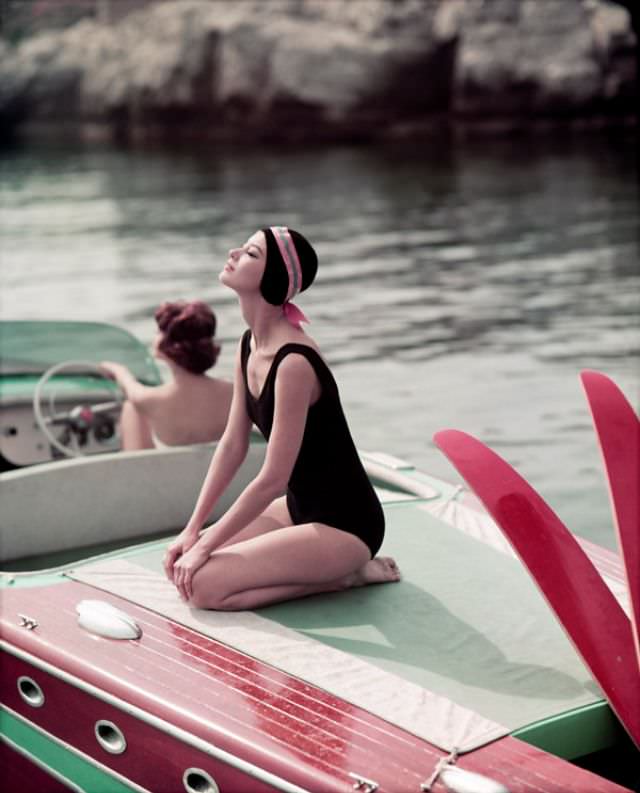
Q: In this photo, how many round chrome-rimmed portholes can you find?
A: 3